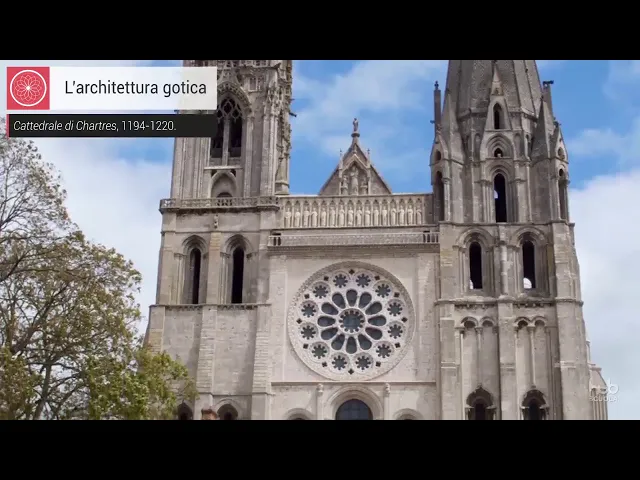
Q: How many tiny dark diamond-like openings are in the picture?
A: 12